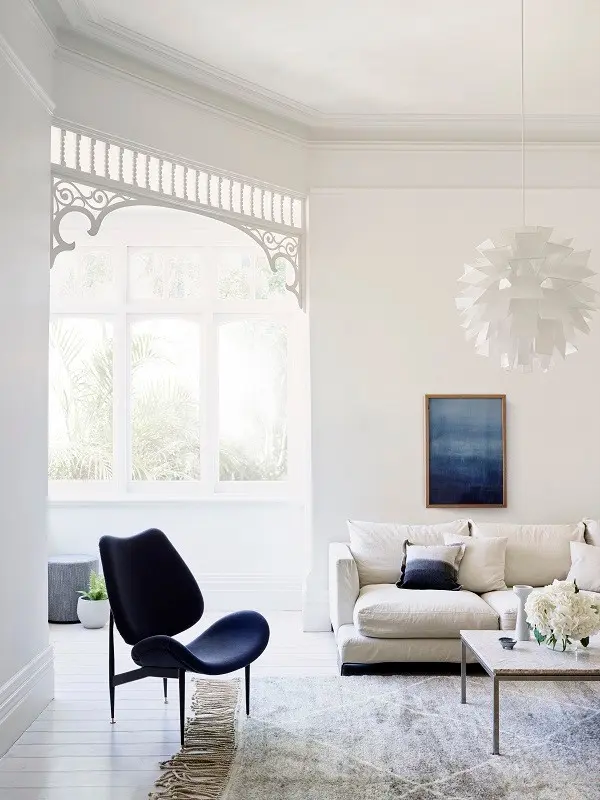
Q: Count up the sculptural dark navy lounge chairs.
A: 1